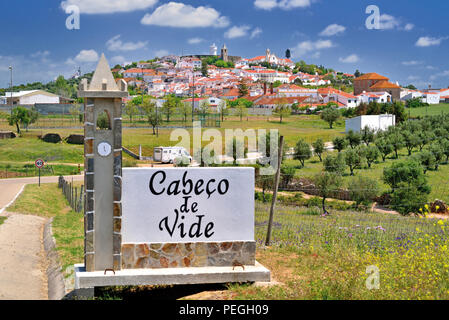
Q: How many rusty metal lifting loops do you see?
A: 2